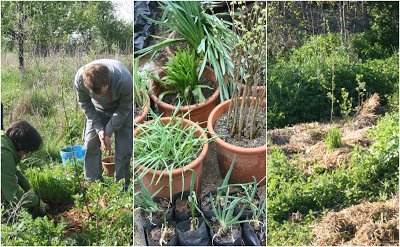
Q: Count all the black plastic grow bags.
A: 8